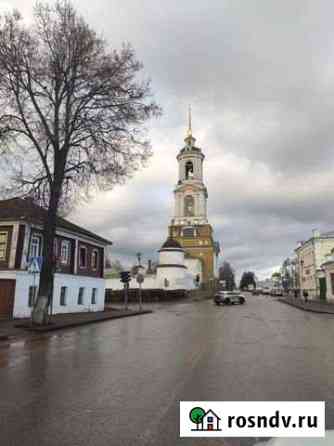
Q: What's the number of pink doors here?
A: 0